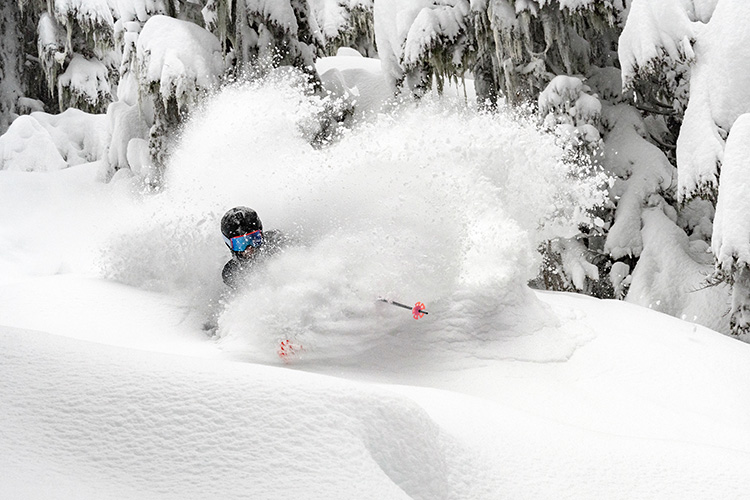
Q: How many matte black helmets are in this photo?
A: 1